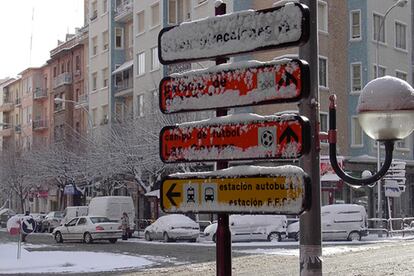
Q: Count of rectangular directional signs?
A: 4